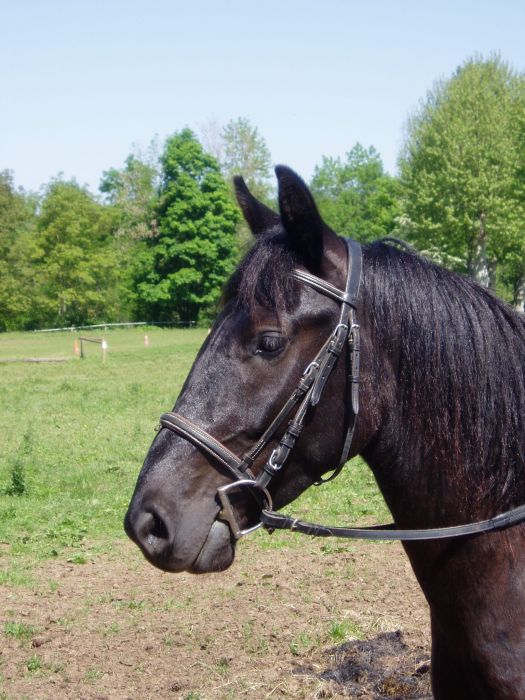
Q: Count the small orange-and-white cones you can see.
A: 2